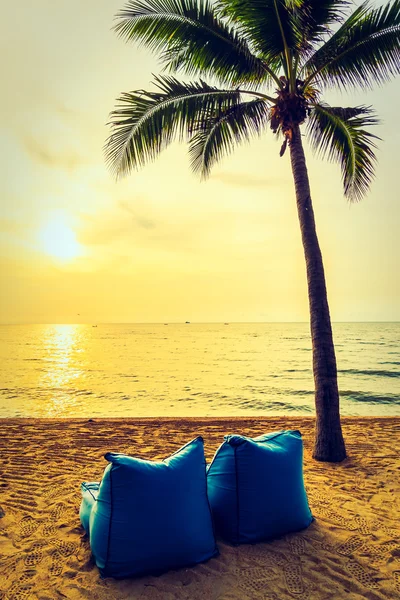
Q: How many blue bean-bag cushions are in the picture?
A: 2